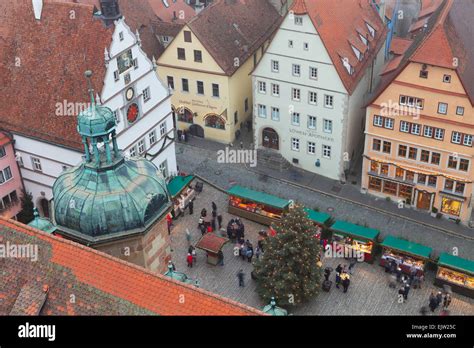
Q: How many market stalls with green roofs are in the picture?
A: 6